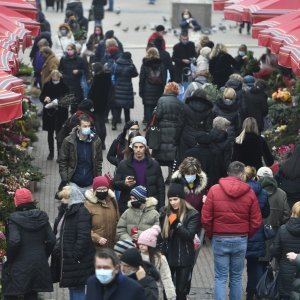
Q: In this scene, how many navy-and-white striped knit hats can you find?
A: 2